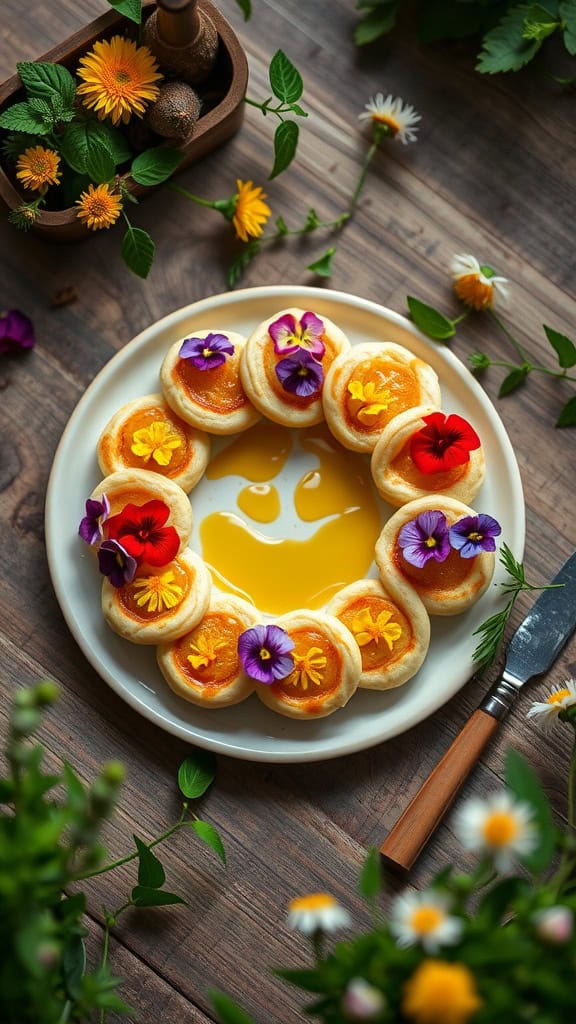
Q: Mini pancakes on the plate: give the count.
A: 11